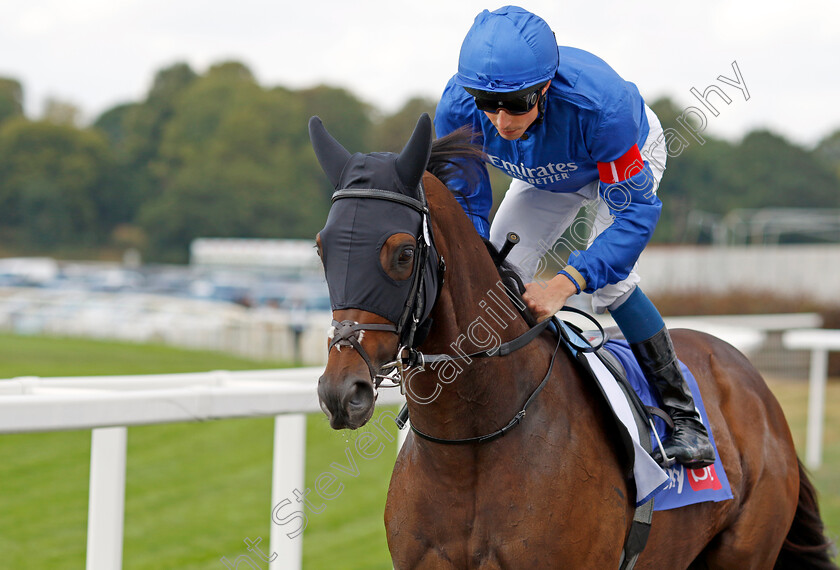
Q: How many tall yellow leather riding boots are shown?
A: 0